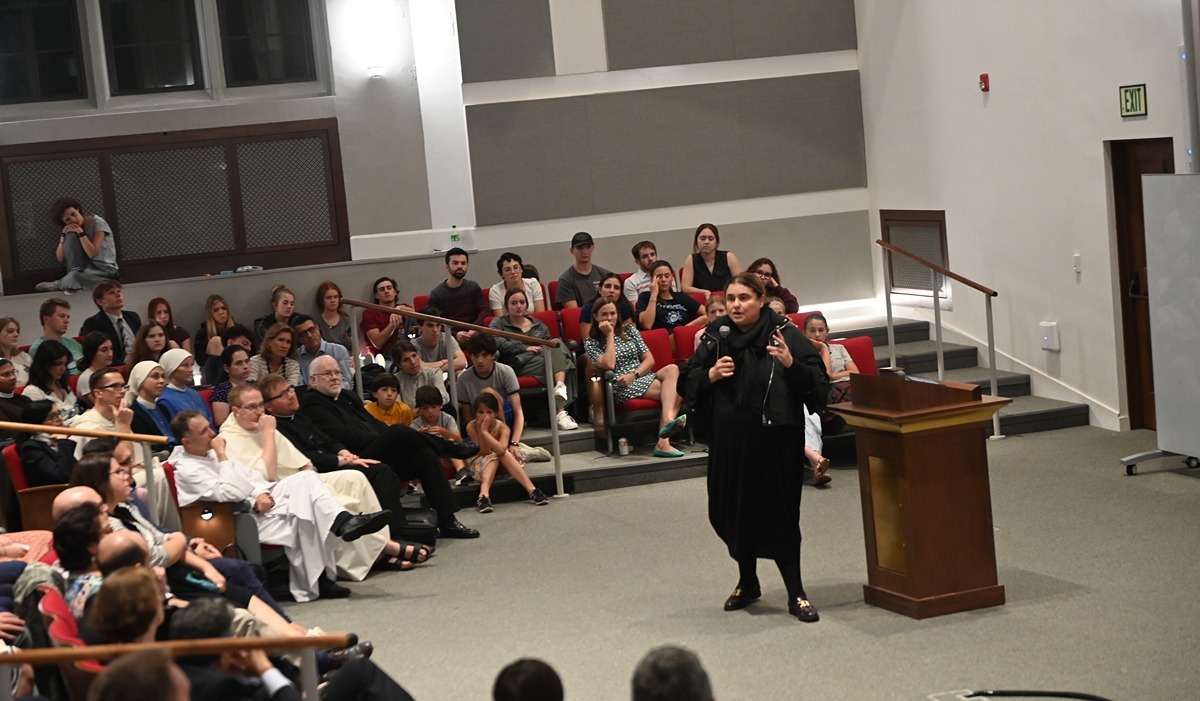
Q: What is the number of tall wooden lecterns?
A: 1